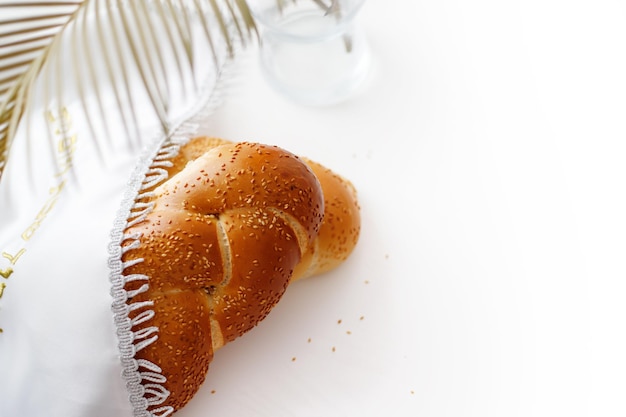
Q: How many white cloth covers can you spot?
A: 1